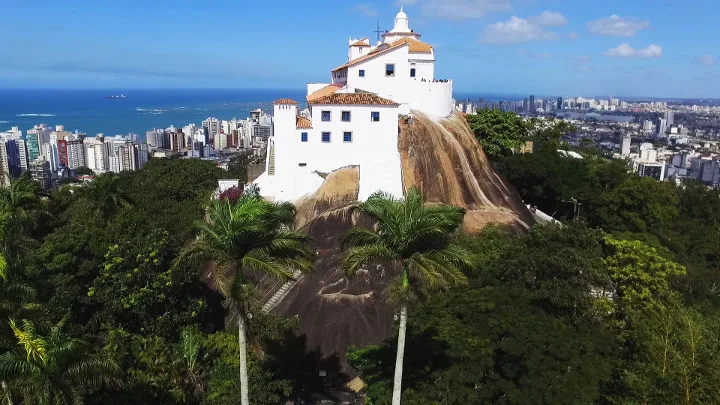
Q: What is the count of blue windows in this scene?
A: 9